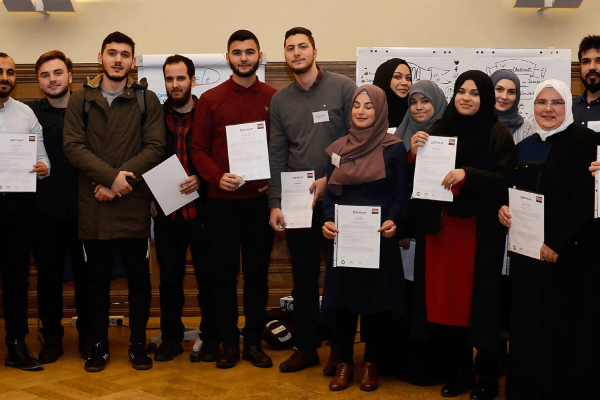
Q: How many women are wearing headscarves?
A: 6